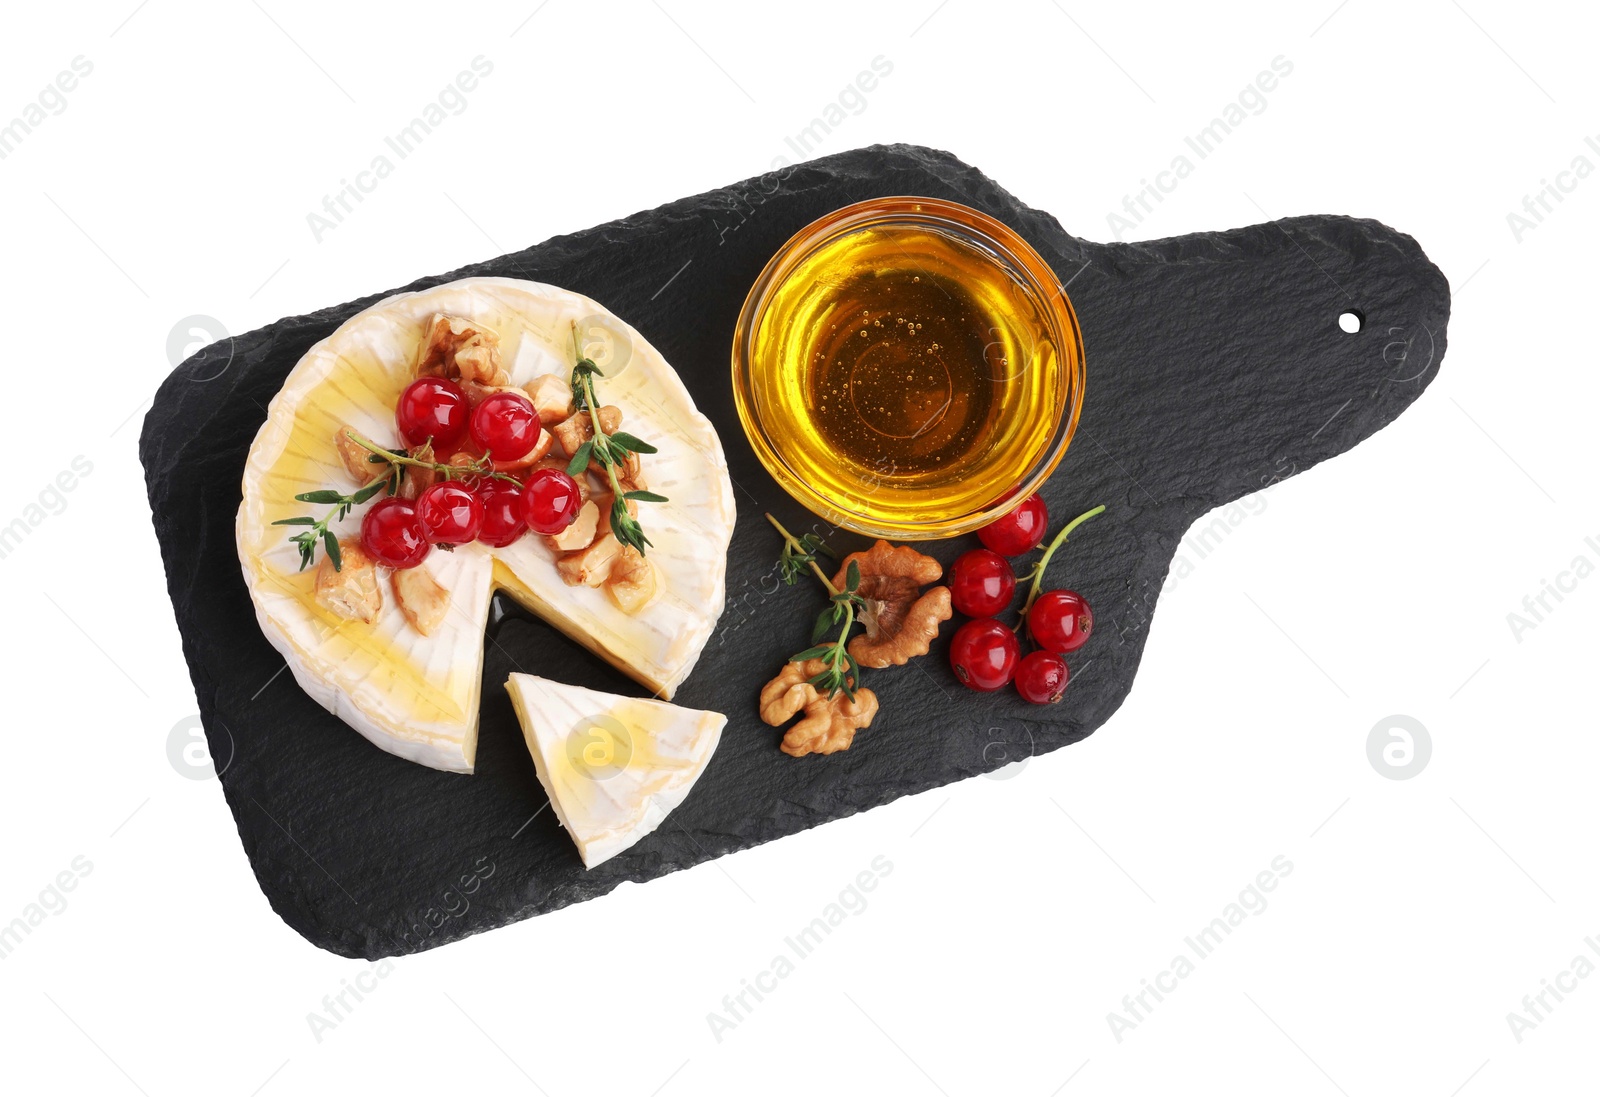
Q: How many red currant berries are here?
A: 11